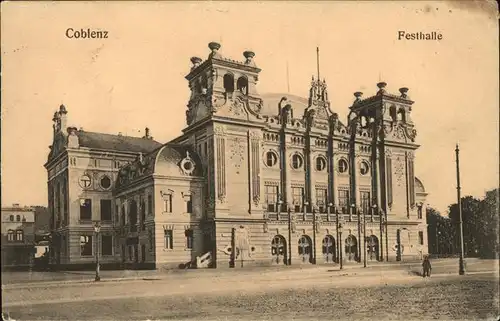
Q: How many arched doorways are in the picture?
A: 5